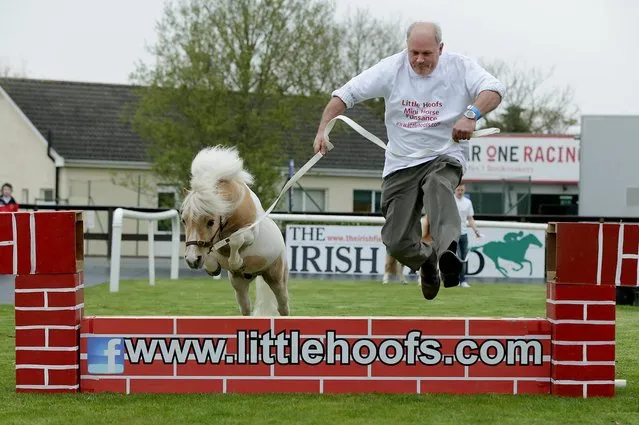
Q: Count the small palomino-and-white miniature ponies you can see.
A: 1